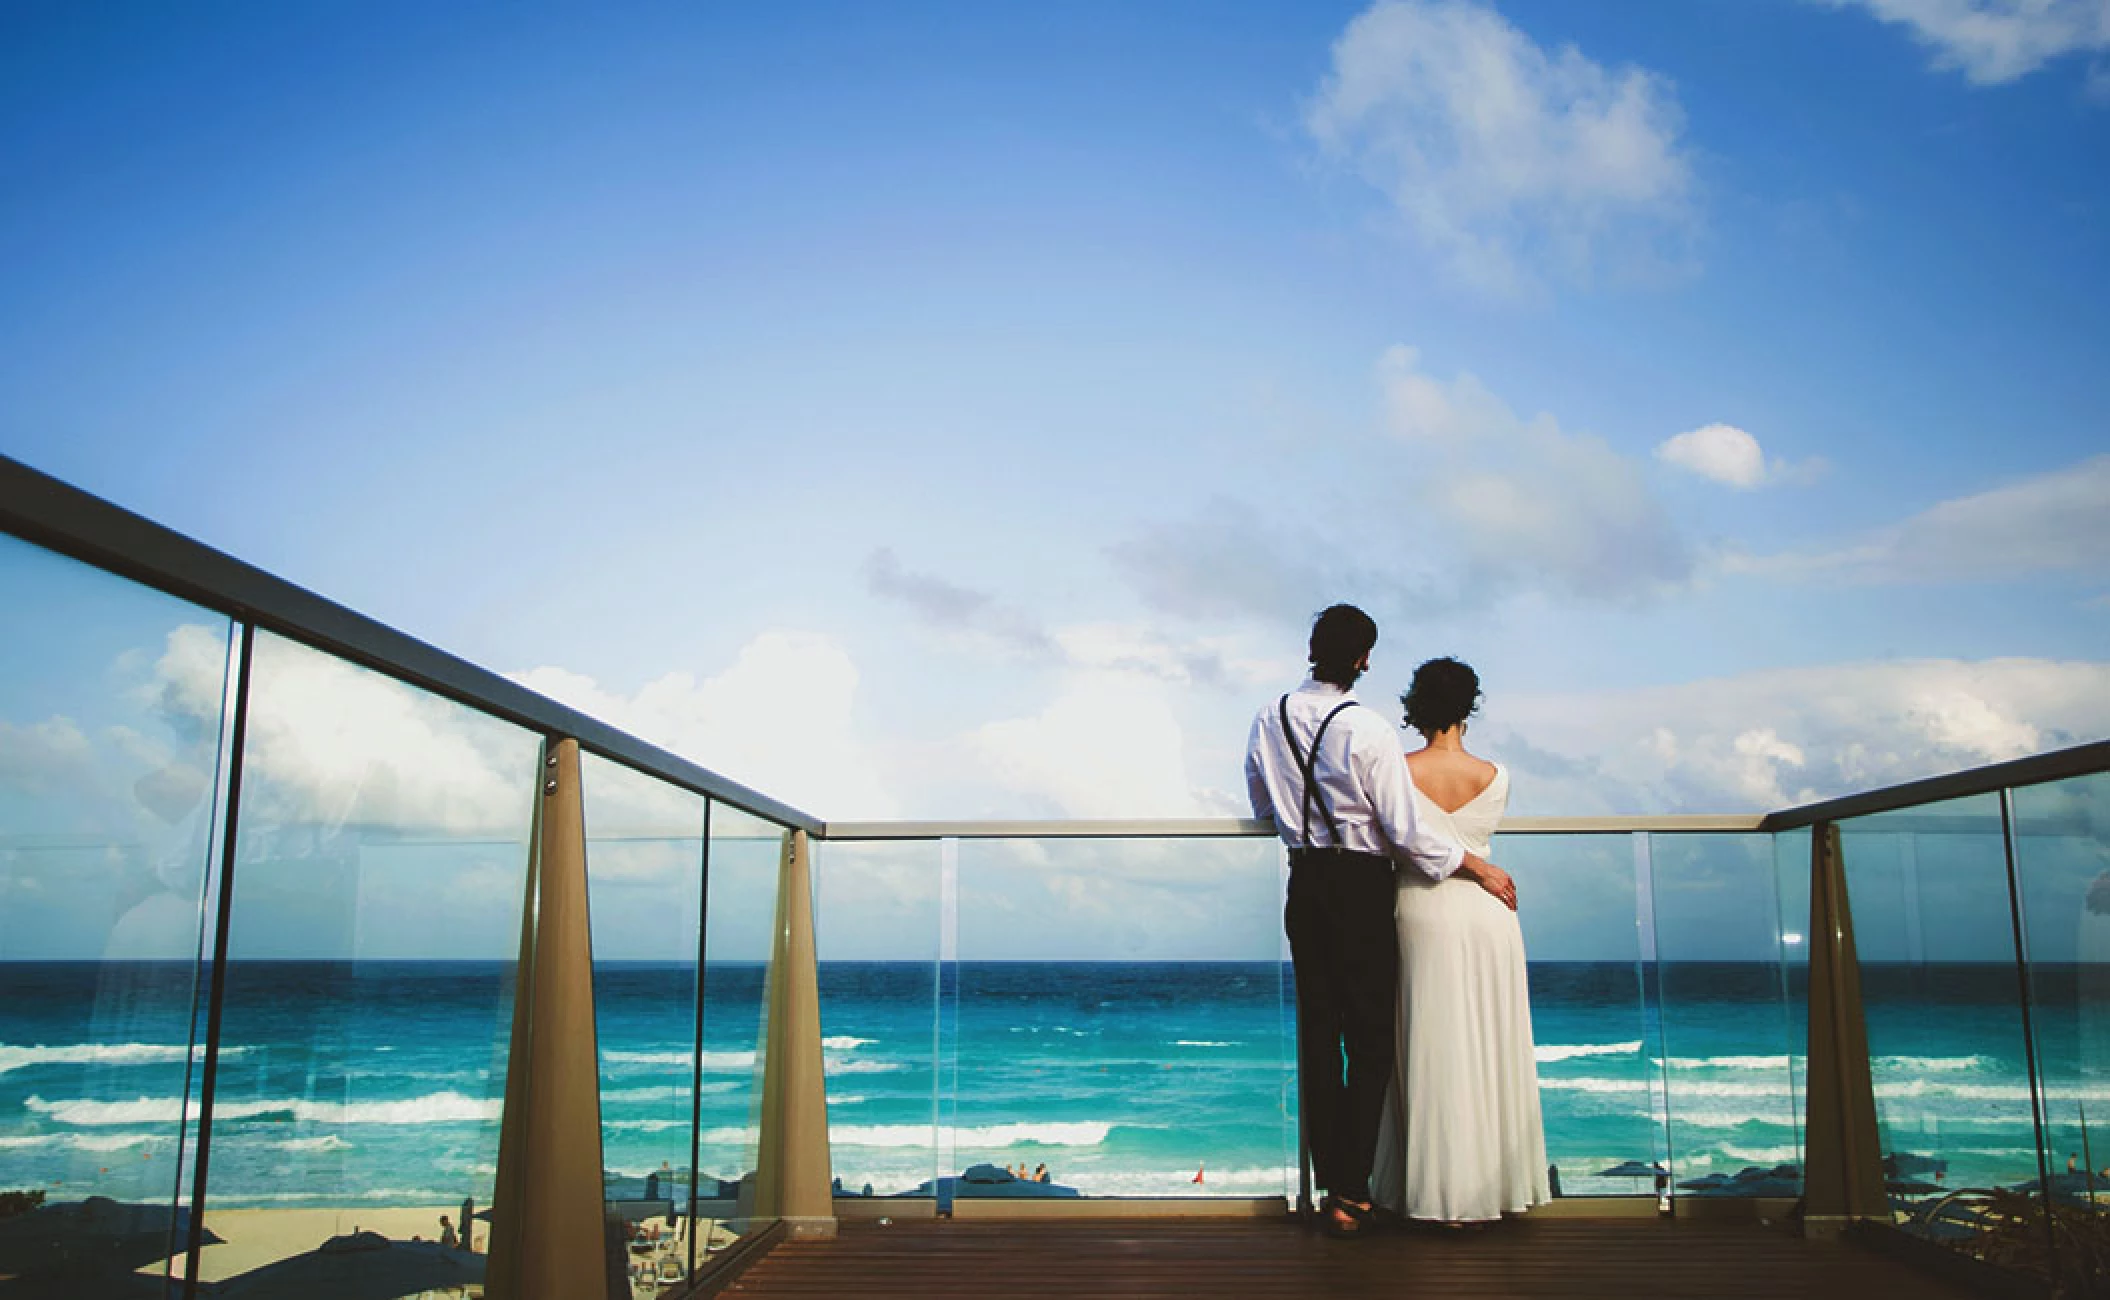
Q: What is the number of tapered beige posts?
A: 3